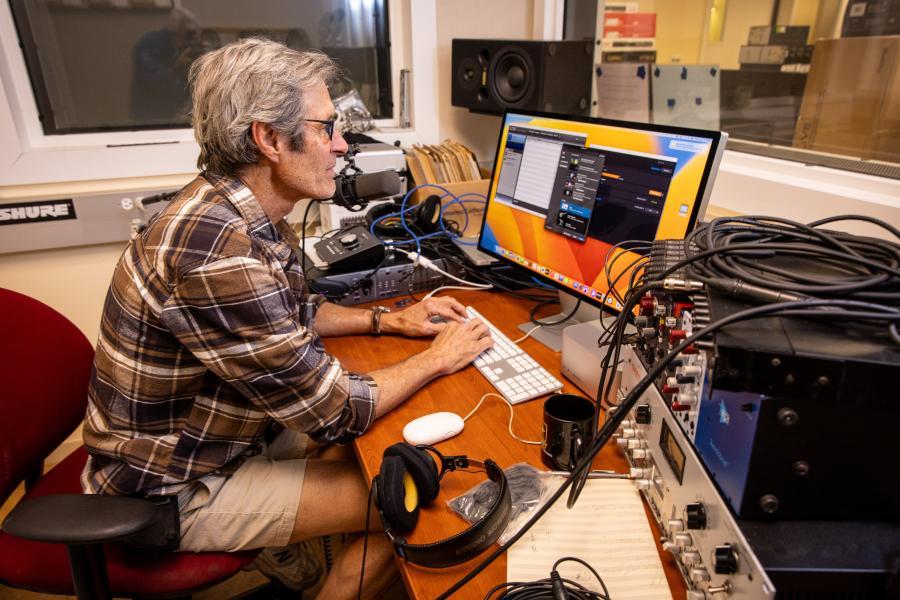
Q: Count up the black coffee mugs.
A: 1